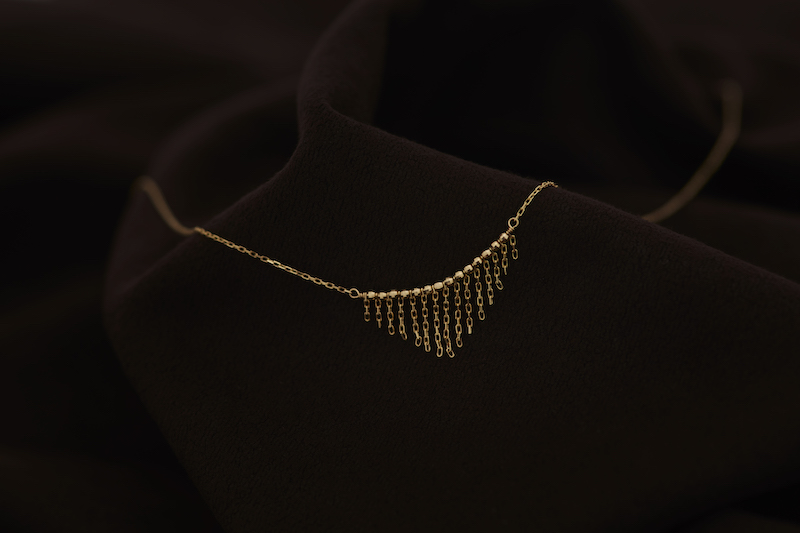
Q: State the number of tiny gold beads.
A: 14